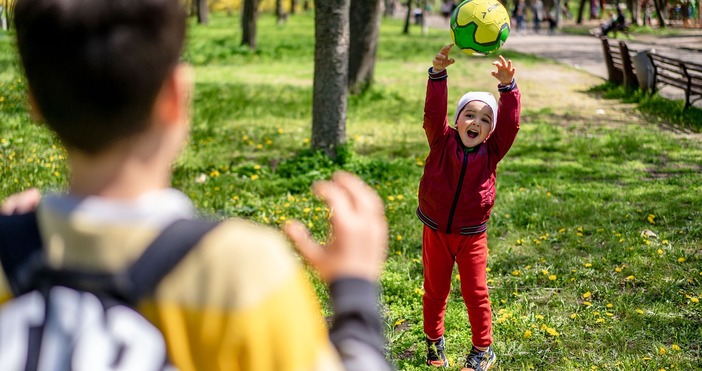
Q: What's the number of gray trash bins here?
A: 1